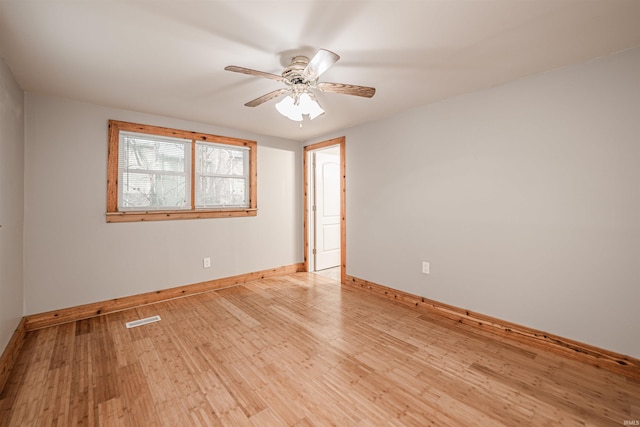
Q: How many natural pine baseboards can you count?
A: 3